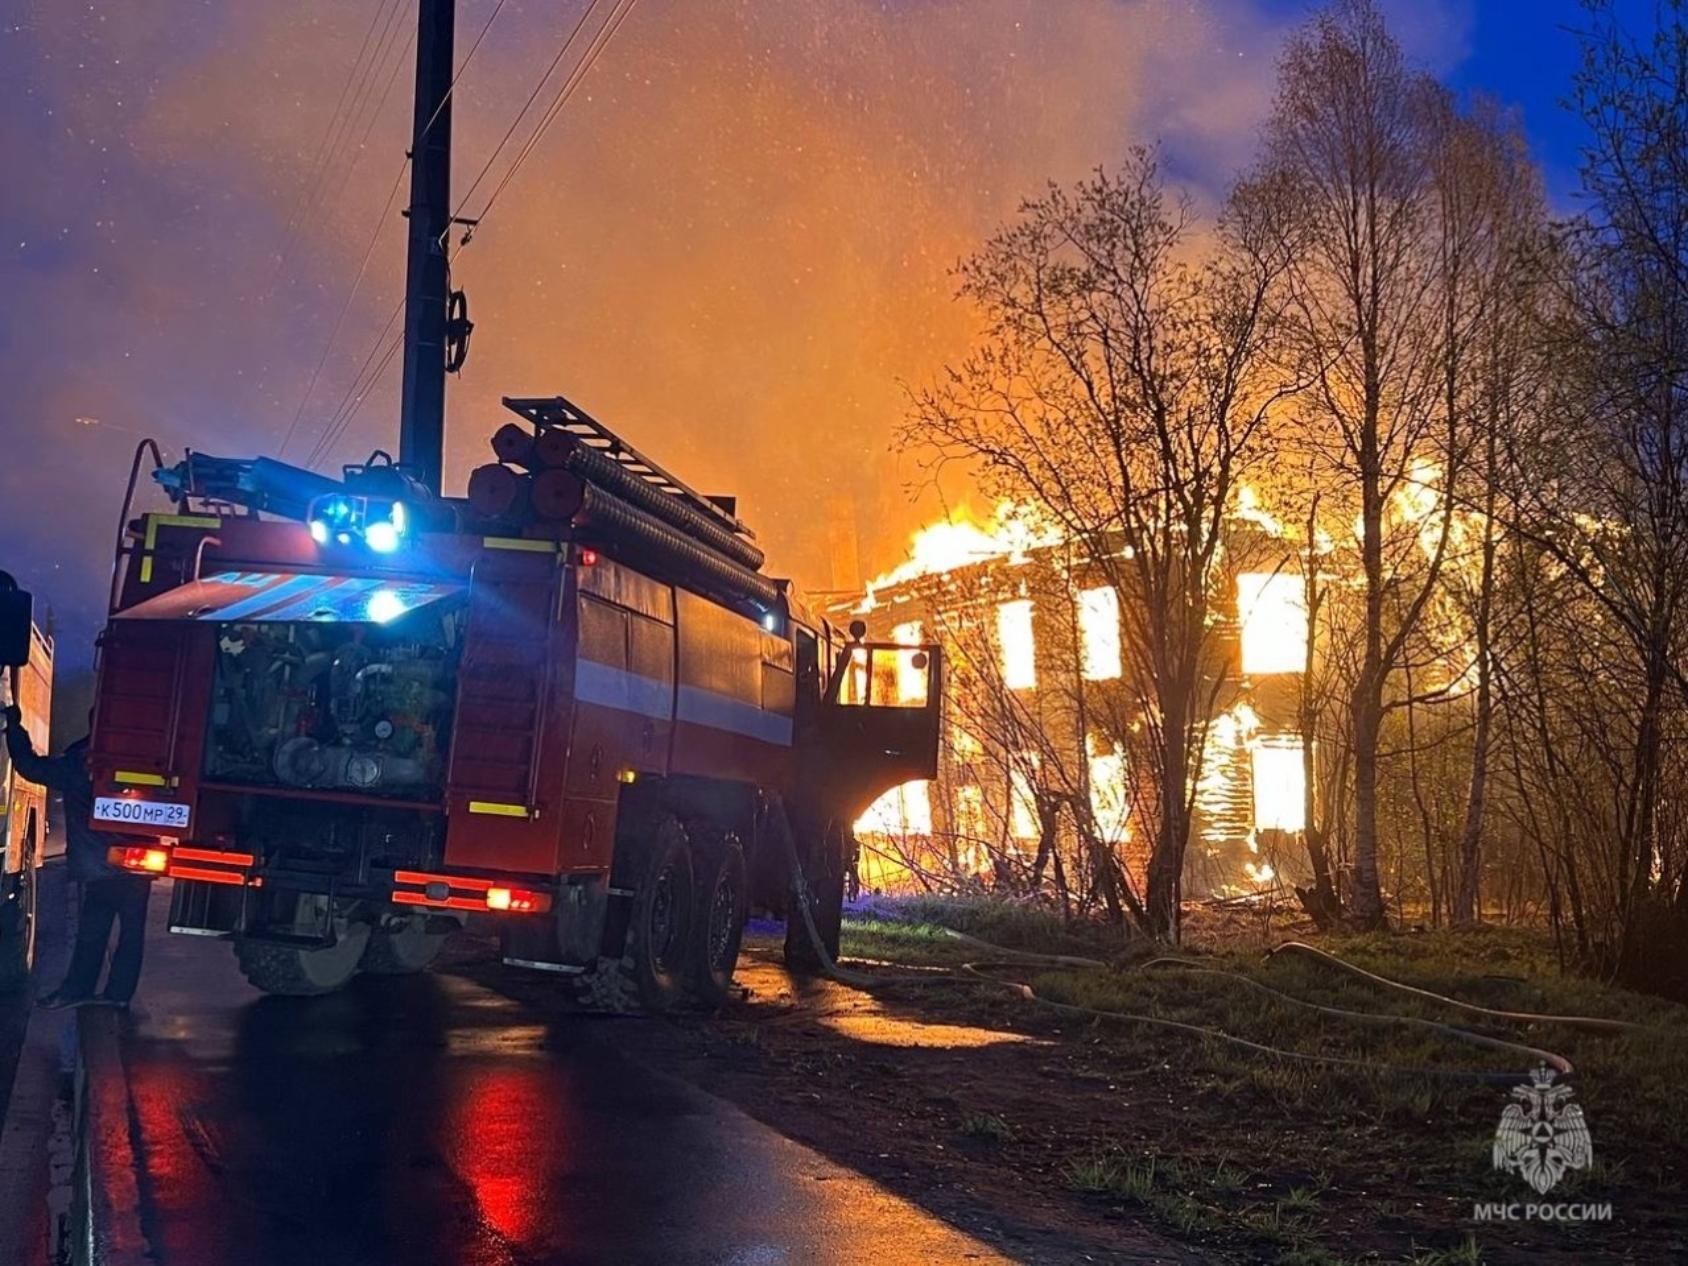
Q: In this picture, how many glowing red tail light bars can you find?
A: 4